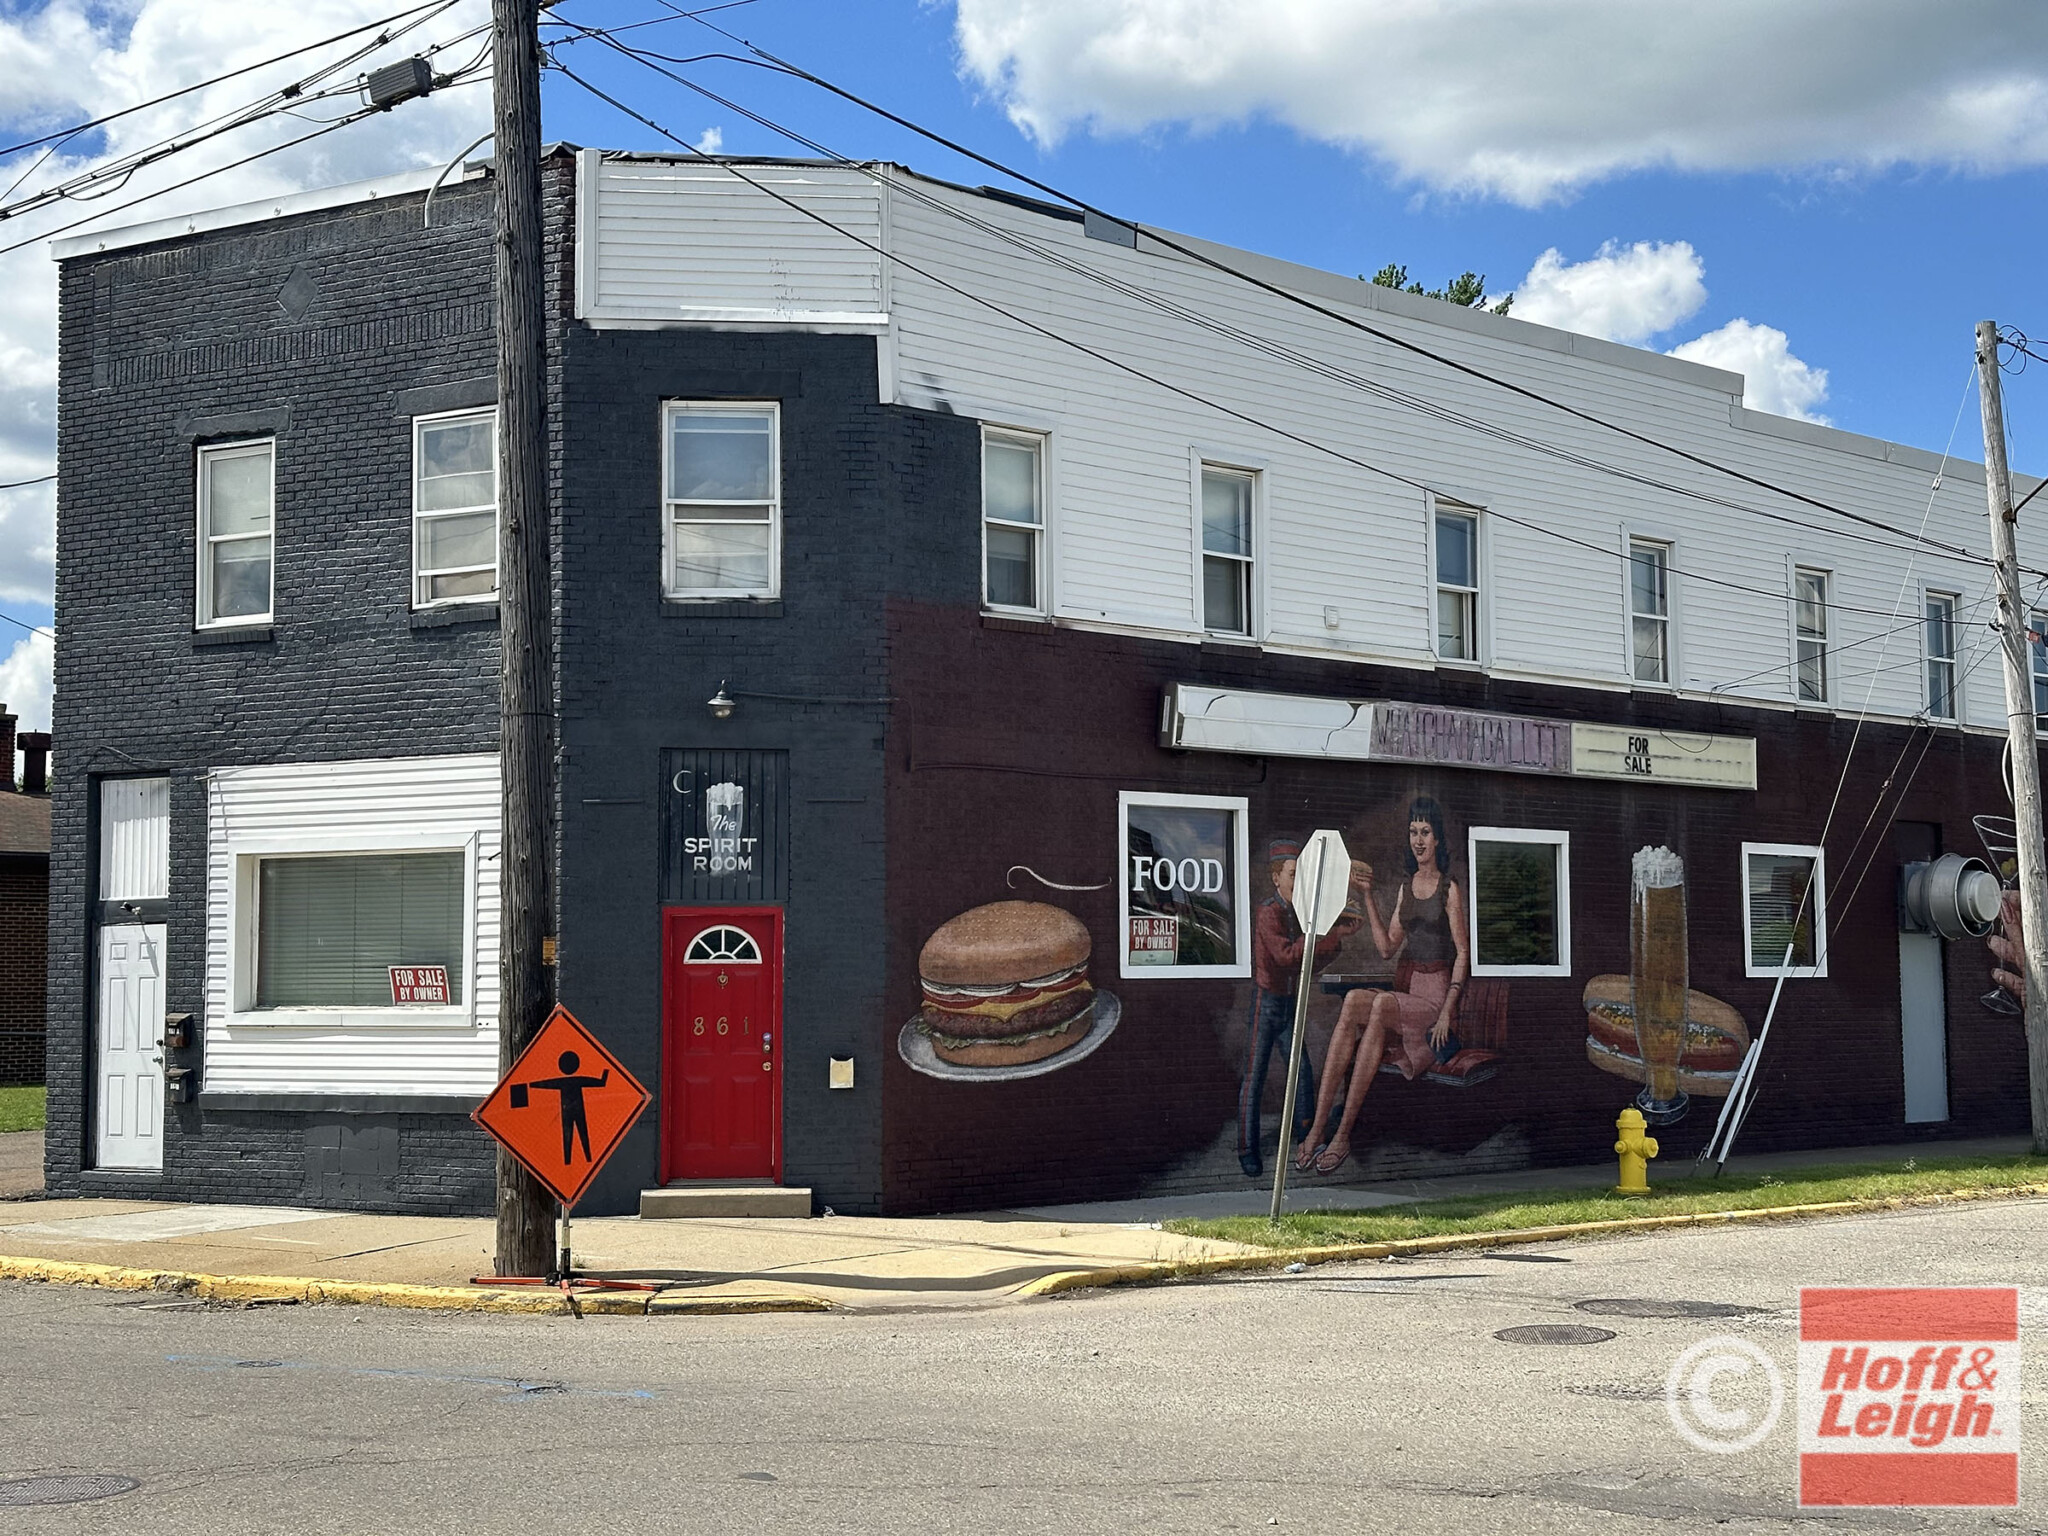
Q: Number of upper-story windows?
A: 10